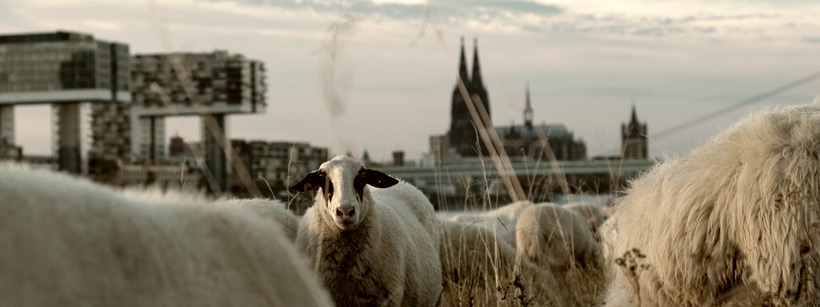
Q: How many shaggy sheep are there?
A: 1